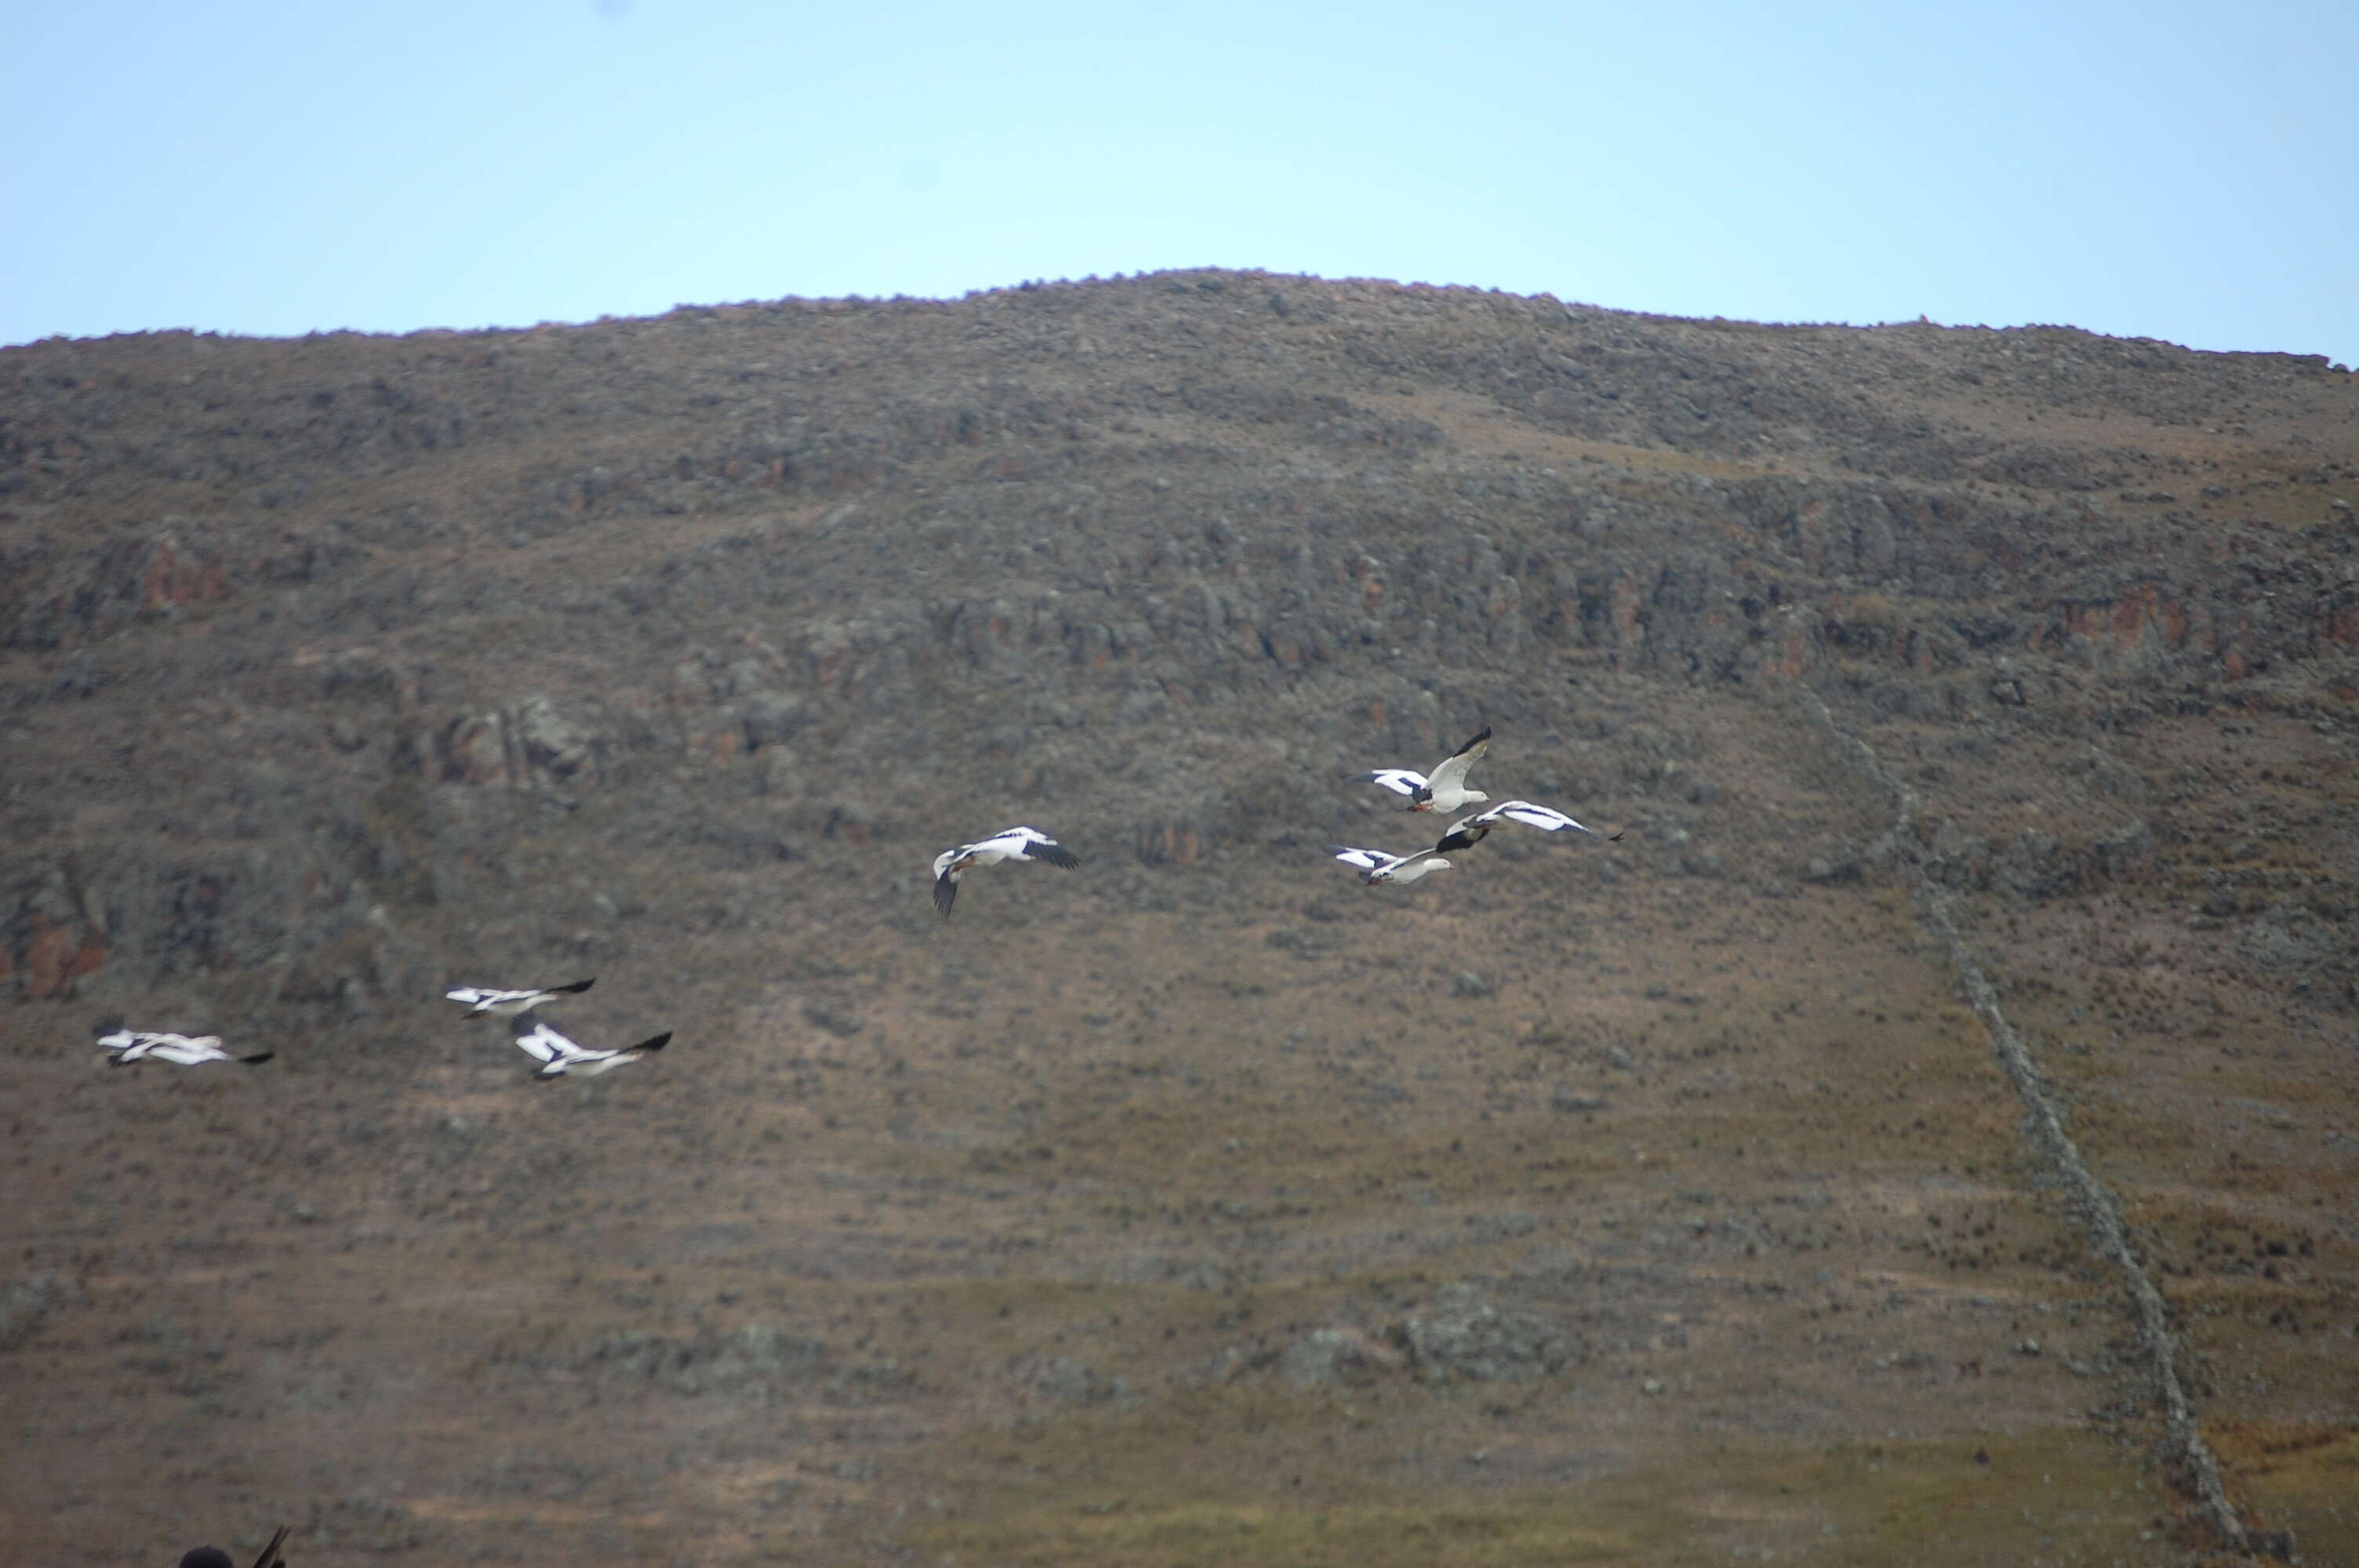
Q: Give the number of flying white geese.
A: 7